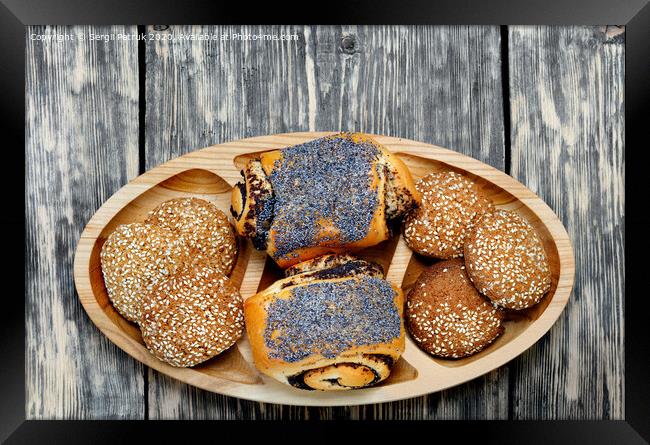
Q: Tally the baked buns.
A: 8